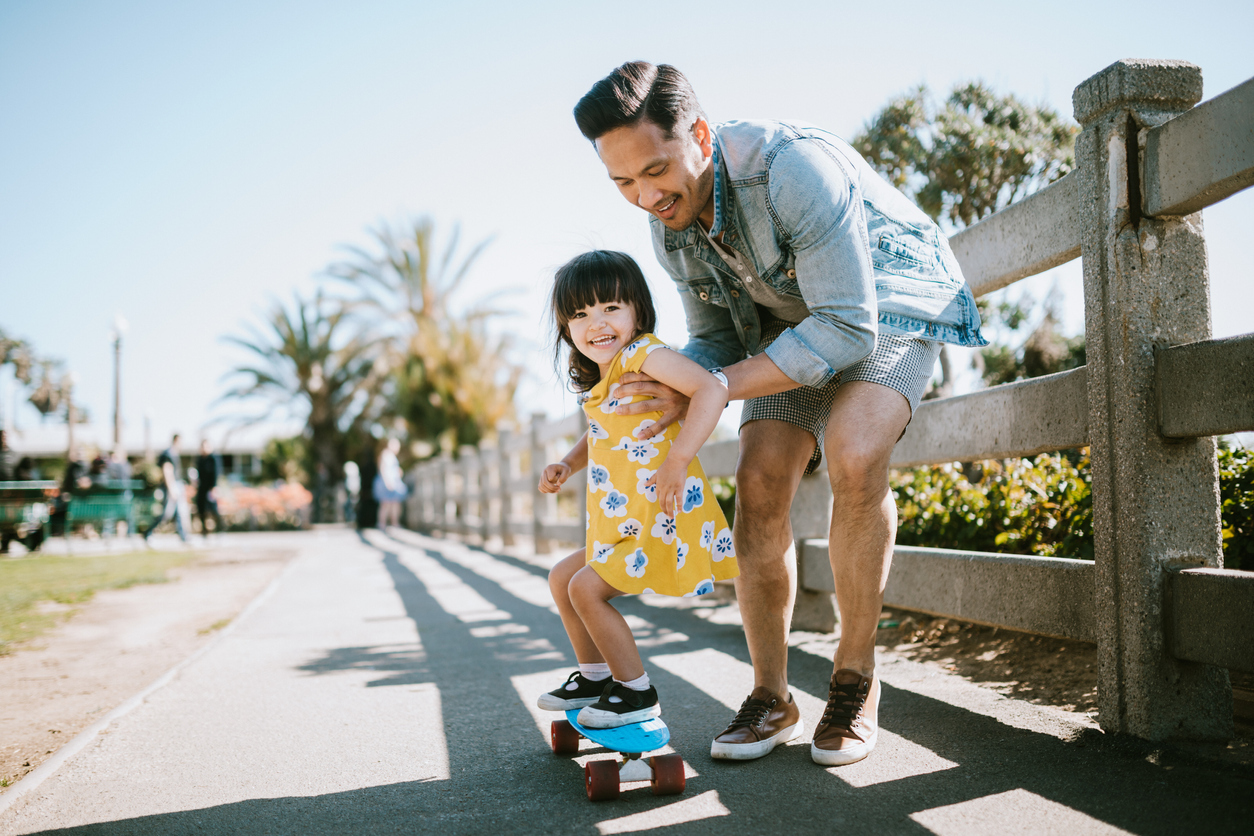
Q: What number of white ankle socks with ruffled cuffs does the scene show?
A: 2